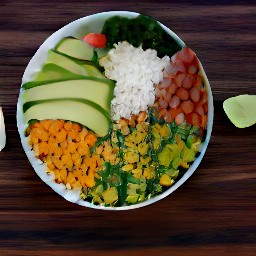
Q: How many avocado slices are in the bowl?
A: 5